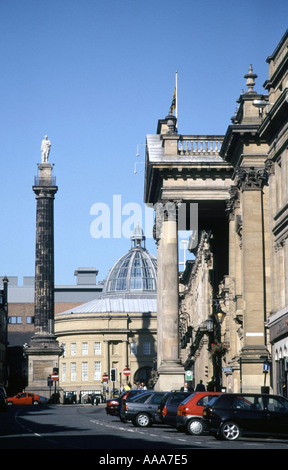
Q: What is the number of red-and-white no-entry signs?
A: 3